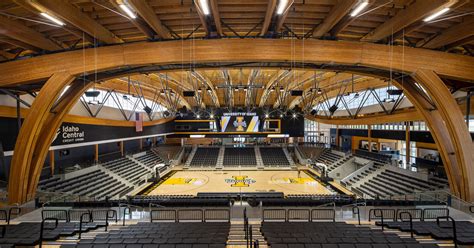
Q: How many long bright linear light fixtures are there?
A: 6